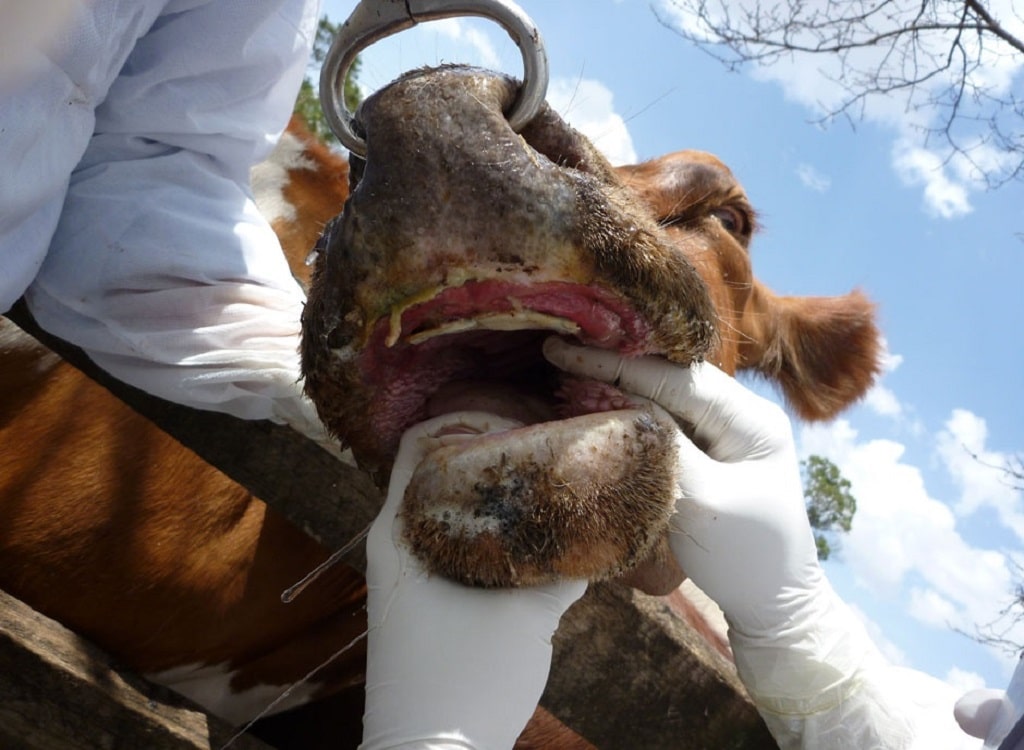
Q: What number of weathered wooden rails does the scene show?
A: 2